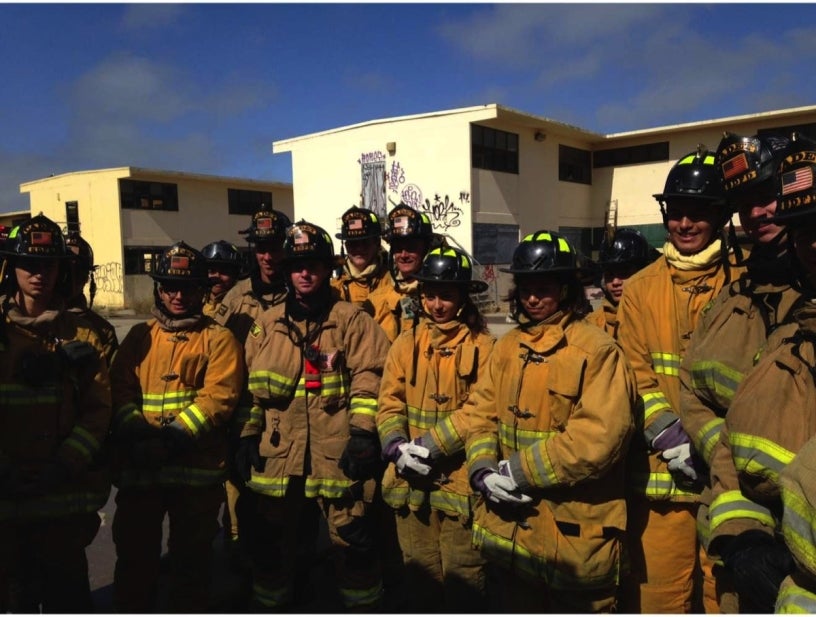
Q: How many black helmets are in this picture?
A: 14